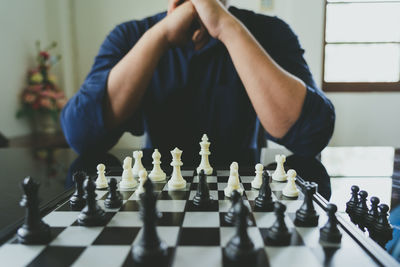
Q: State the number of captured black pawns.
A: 4